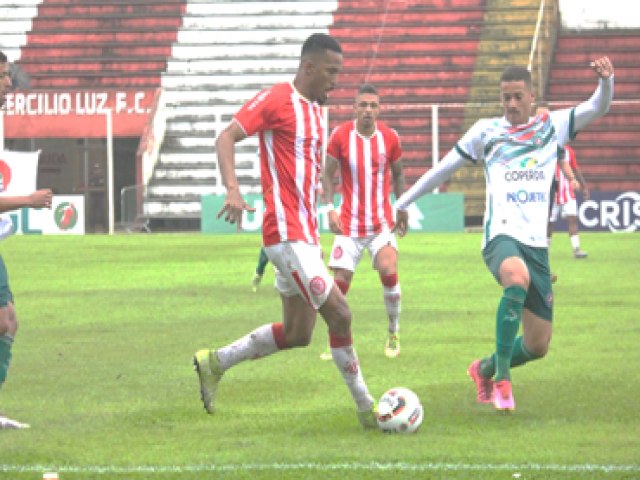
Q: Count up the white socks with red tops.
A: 4